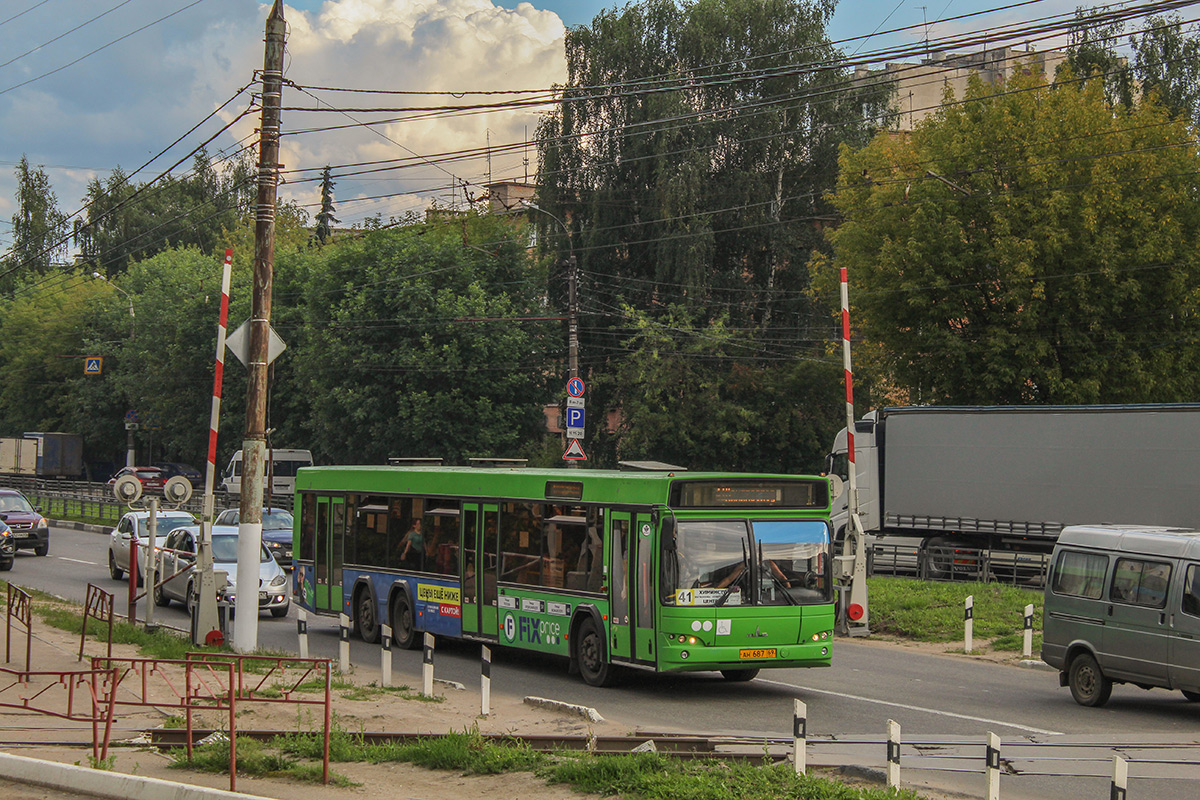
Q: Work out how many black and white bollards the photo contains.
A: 11